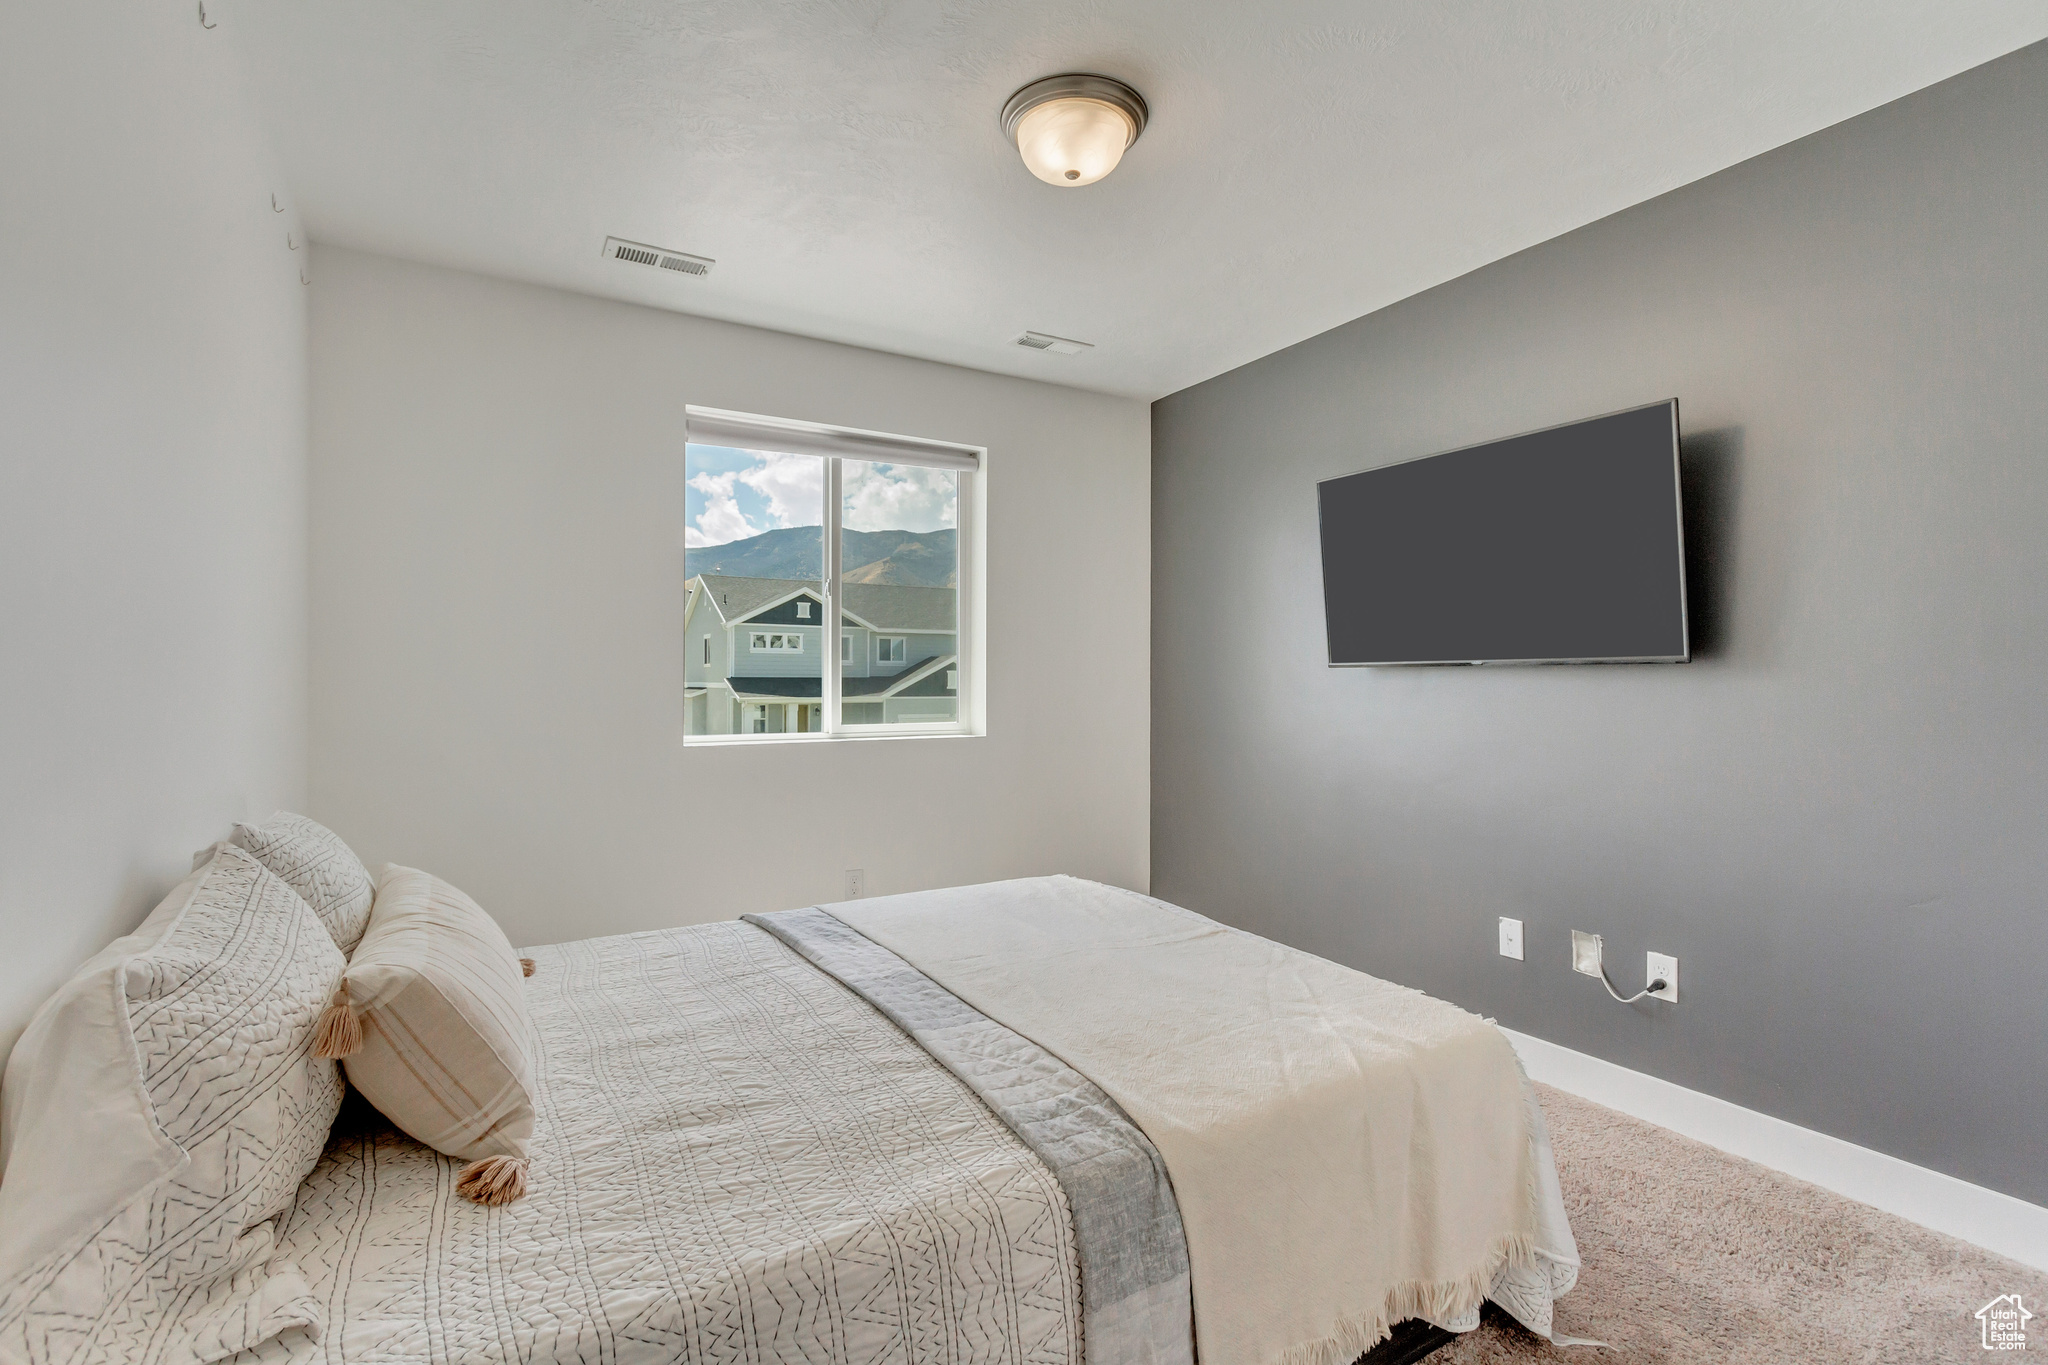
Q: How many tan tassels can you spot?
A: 3